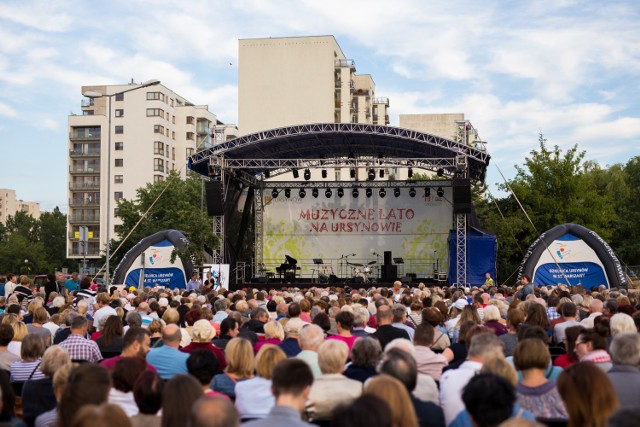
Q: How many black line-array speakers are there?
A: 2